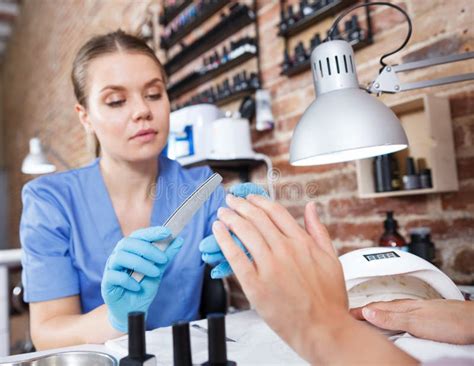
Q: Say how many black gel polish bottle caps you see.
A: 3